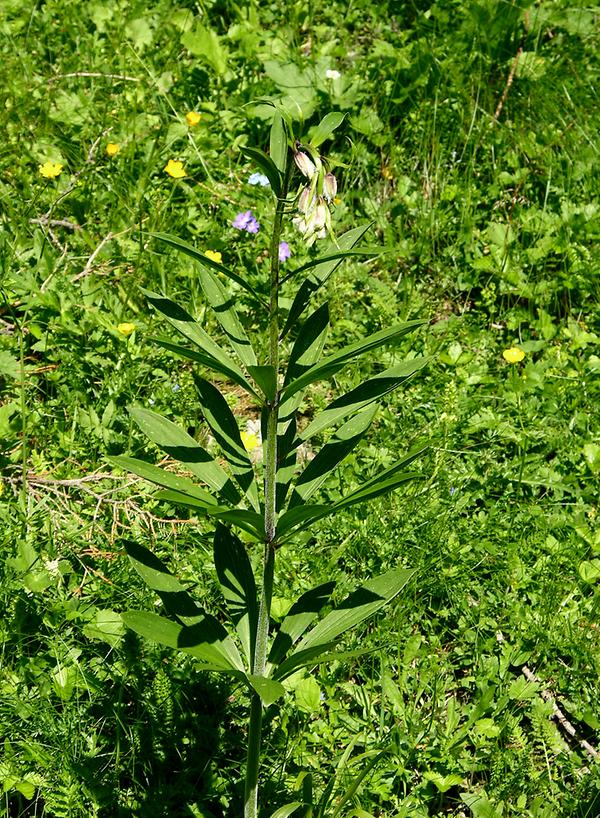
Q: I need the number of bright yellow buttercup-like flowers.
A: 8